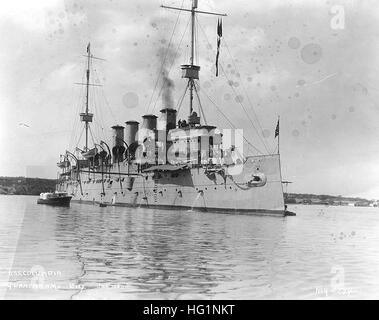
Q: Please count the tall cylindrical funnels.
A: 4